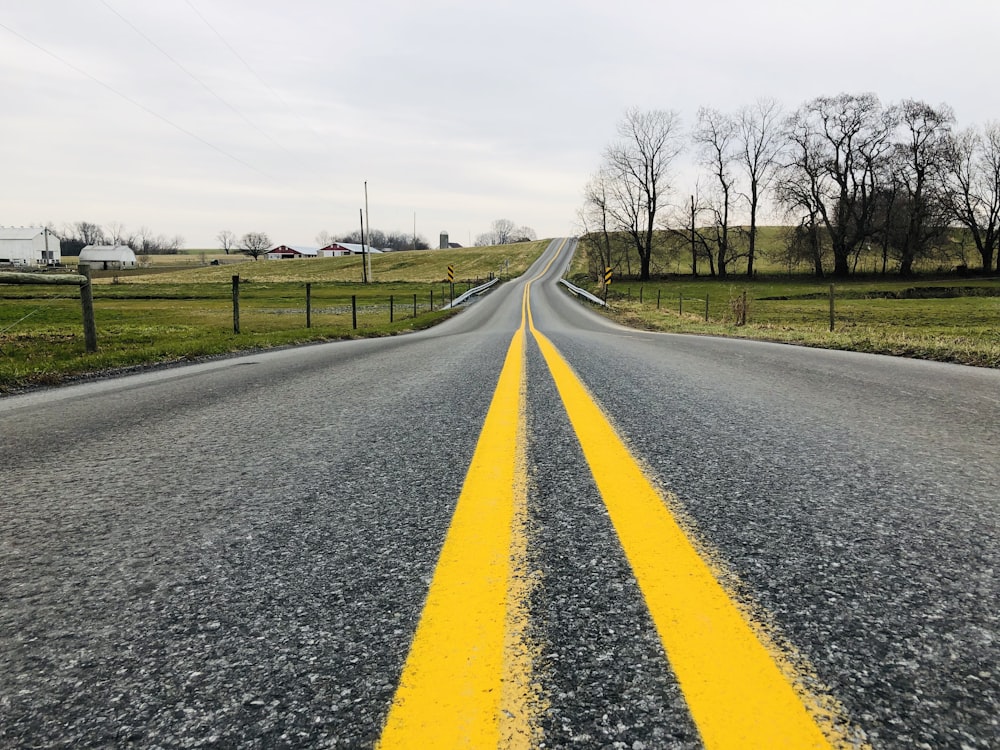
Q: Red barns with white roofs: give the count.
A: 2